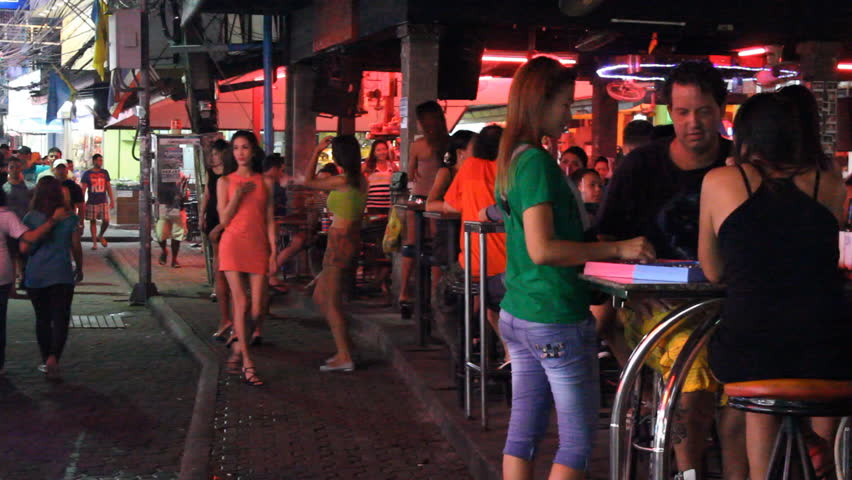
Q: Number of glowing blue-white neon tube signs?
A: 1